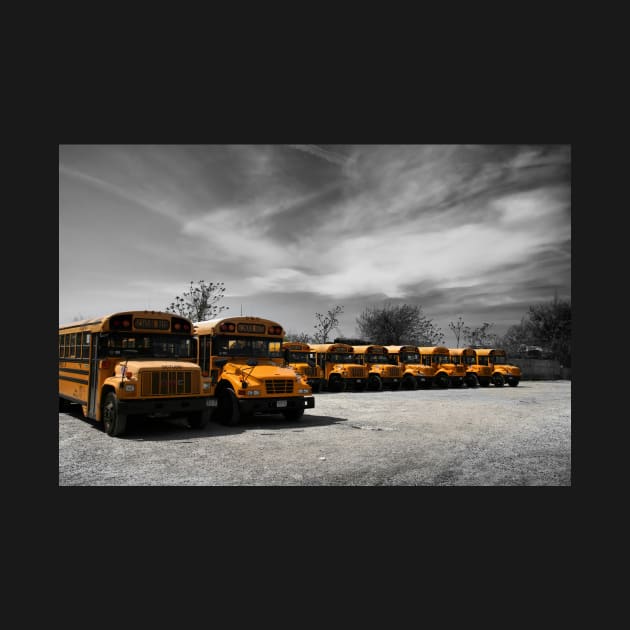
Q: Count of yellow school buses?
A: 9